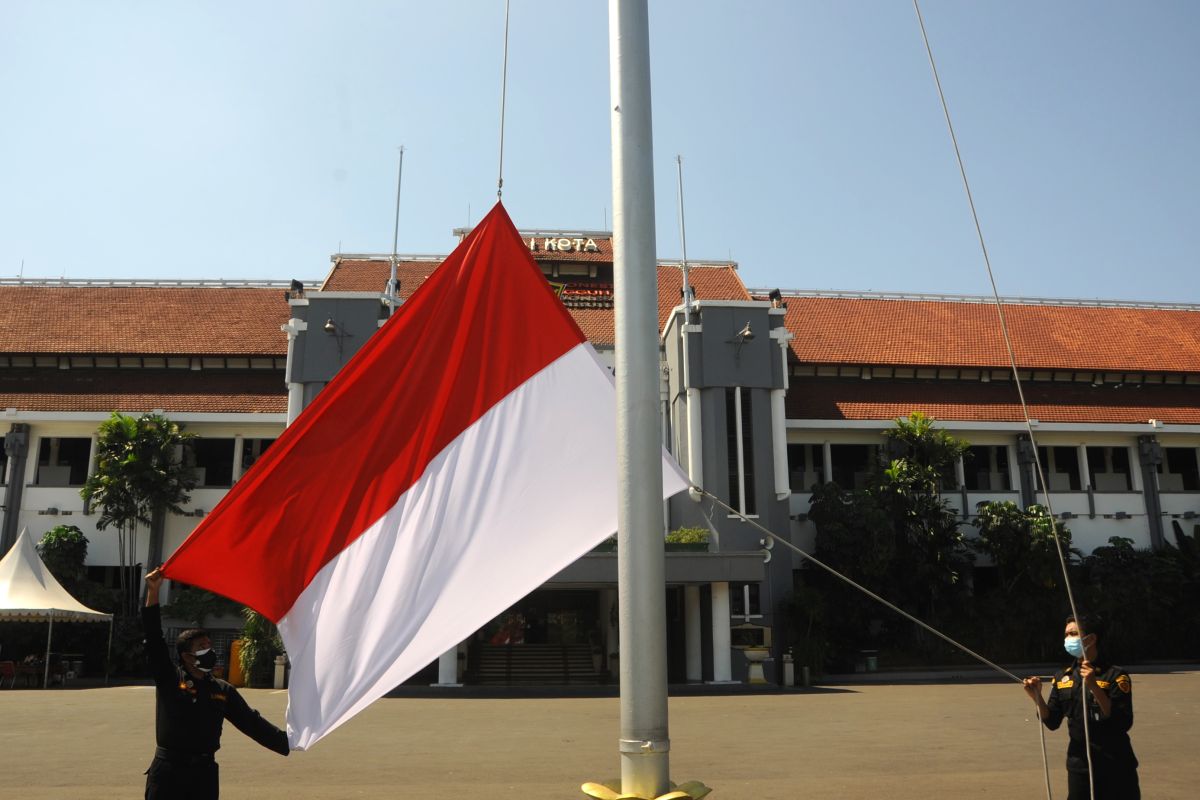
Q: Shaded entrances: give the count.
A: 1